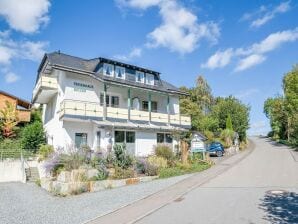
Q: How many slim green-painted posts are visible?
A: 4